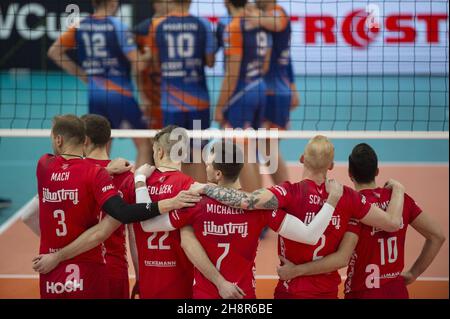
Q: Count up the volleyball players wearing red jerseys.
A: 6